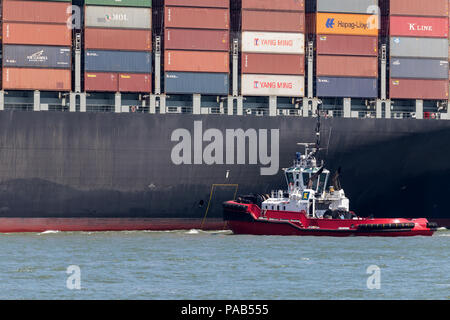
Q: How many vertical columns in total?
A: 6